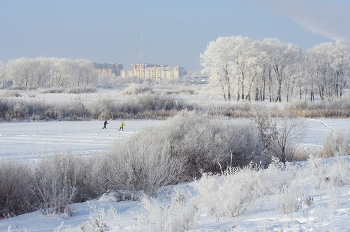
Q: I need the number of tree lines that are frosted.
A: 2